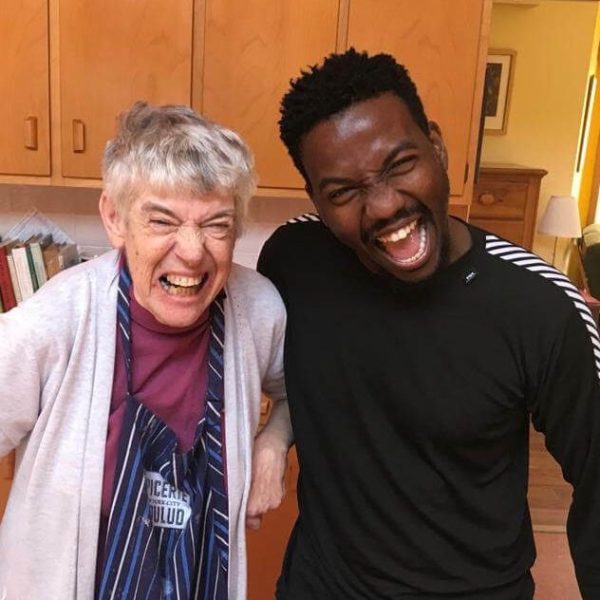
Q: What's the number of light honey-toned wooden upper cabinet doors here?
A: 4